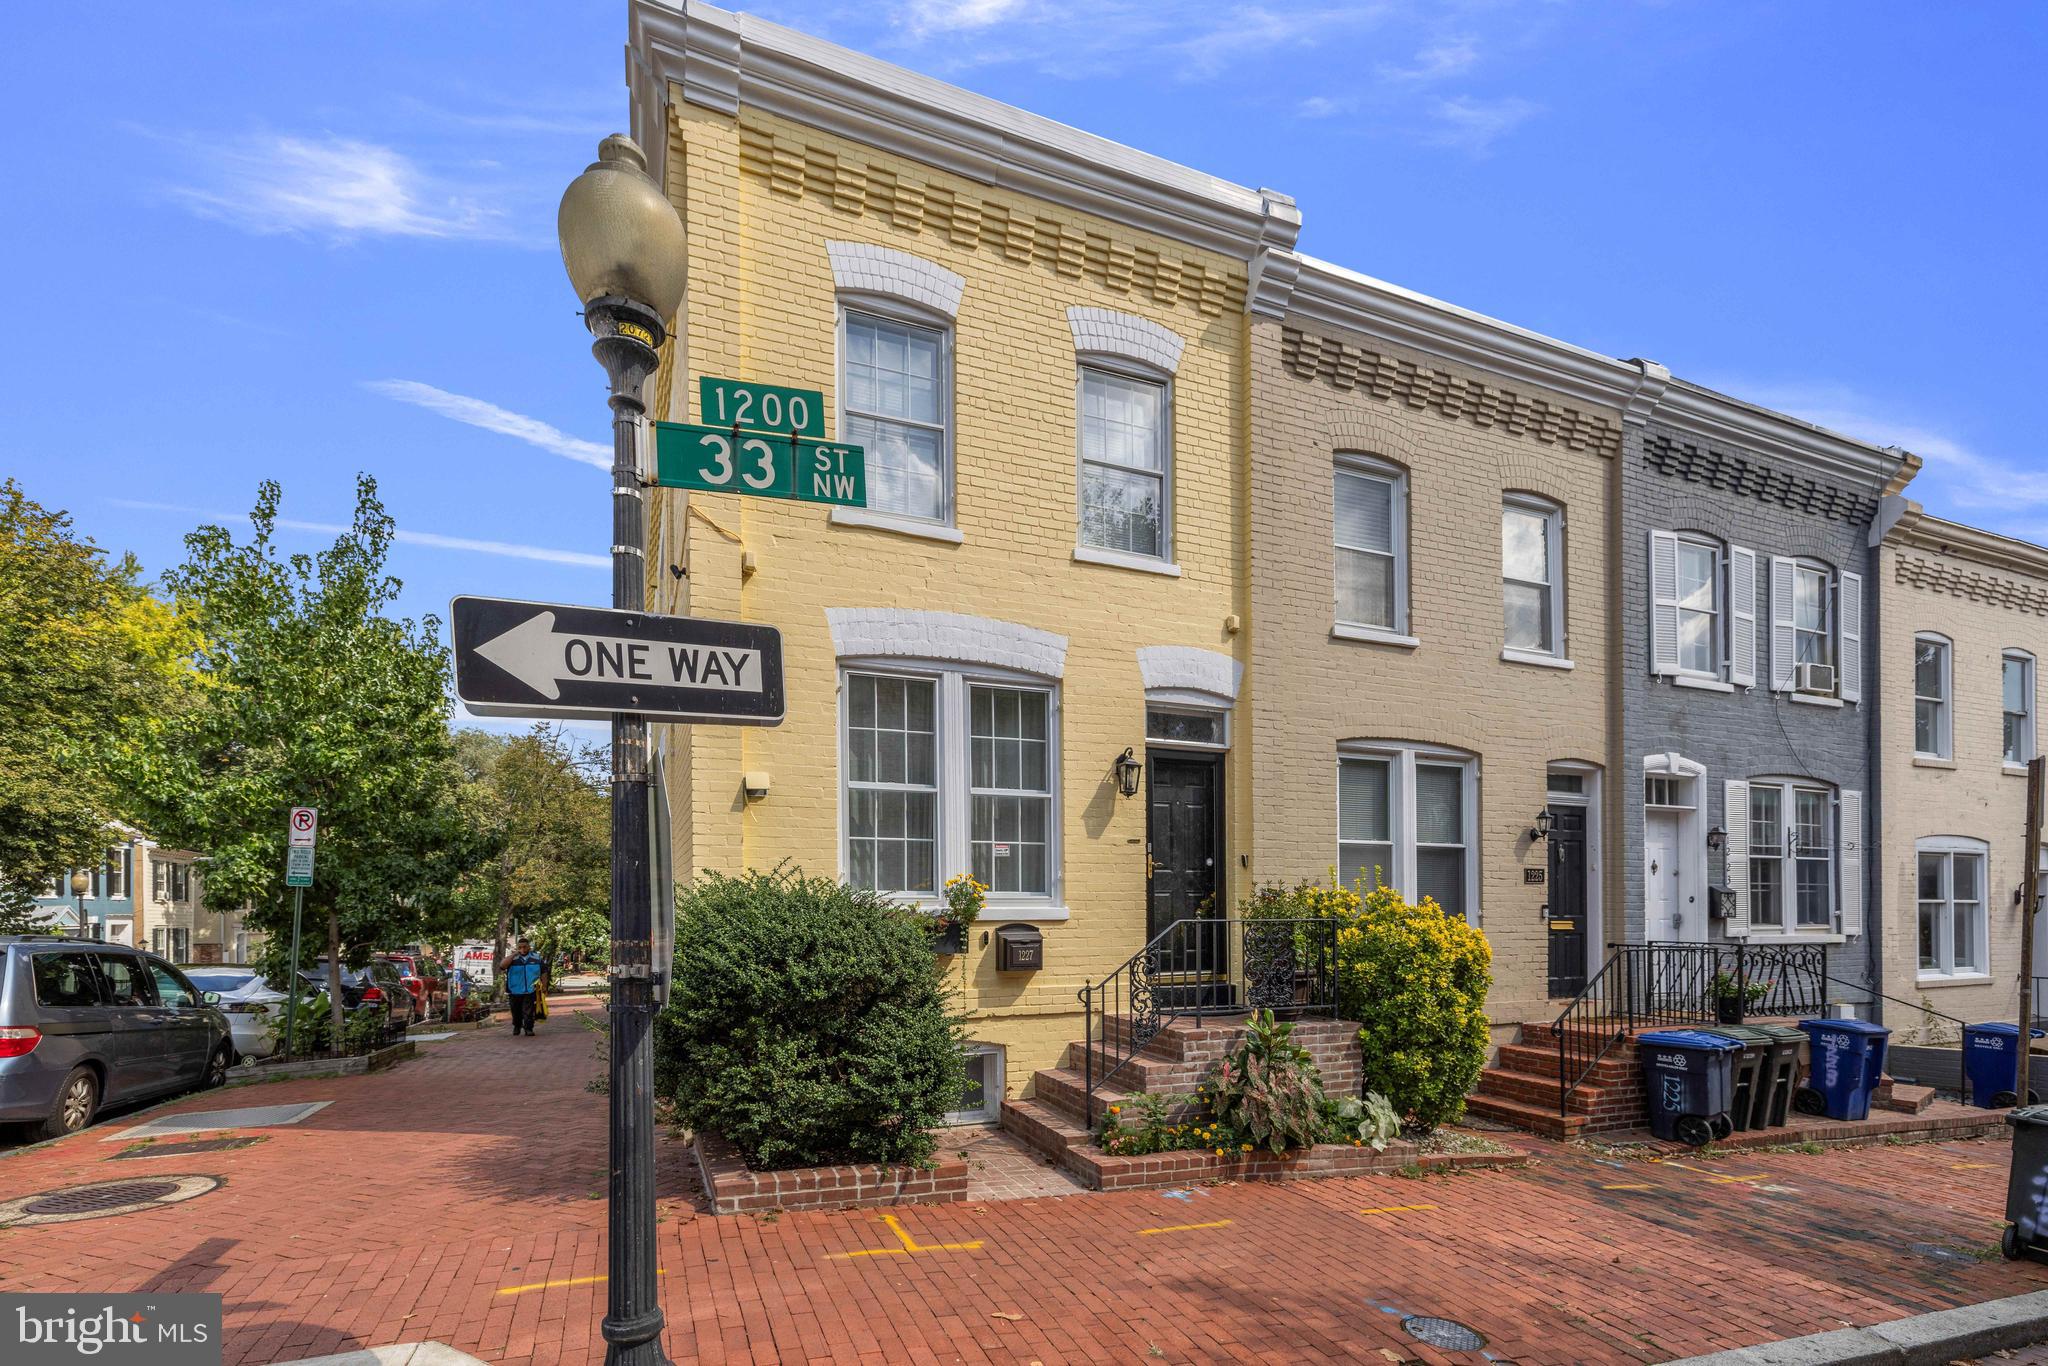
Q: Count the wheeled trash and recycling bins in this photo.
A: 6